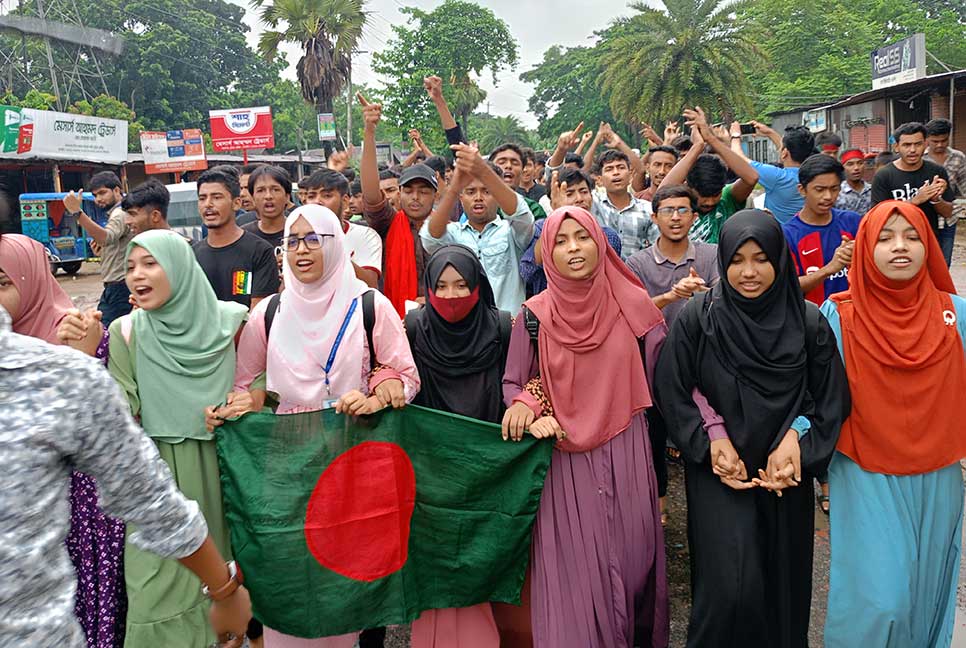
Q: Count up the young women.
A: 7